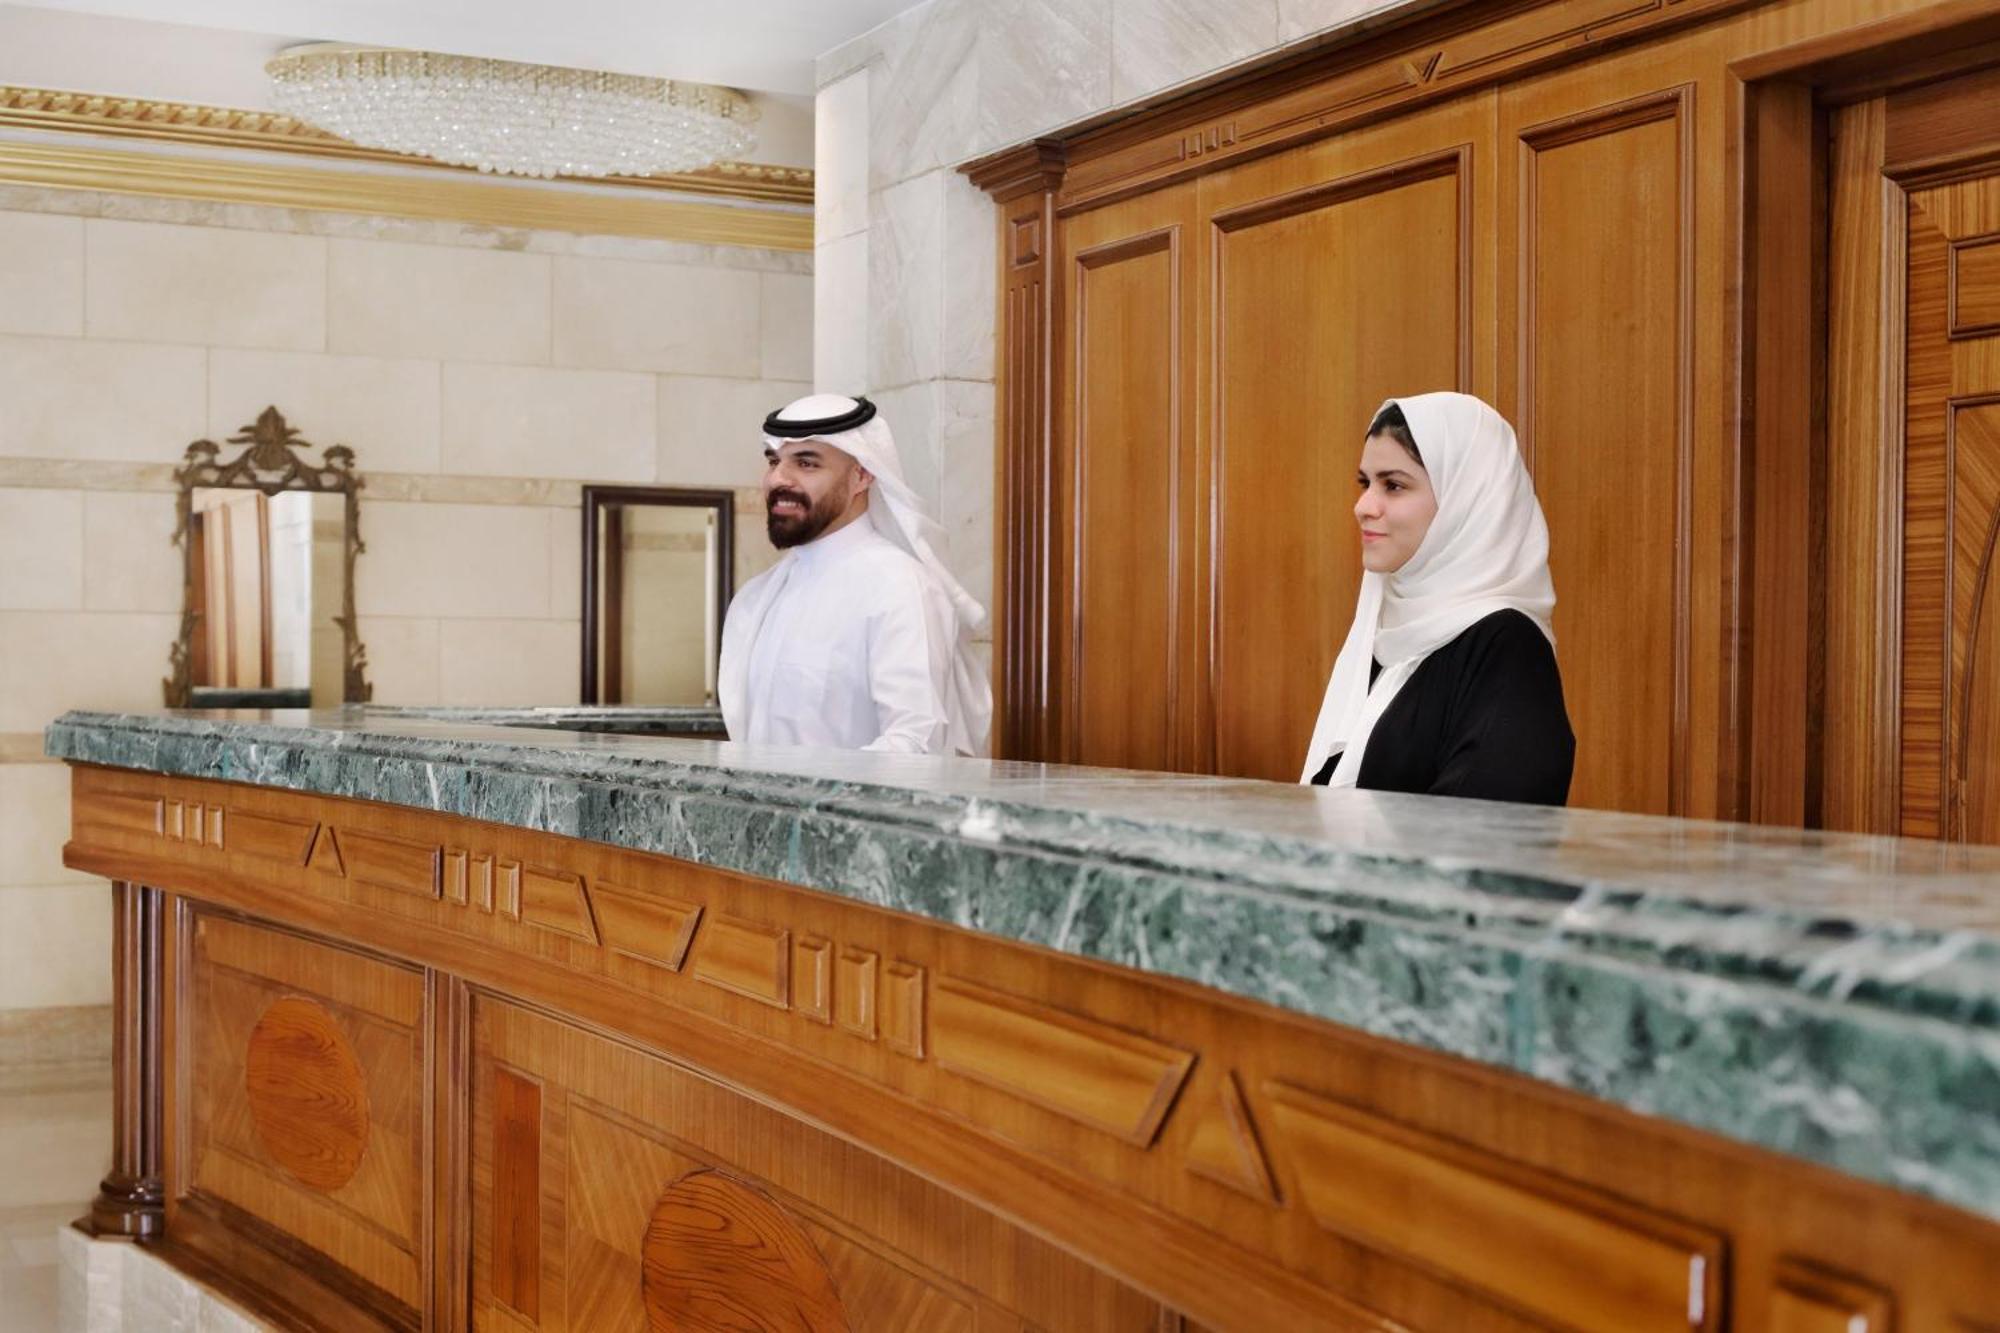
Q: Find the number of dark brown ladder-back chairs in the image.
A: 0